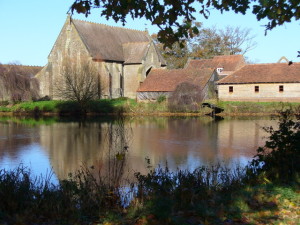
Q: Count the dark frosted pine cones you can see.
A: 0